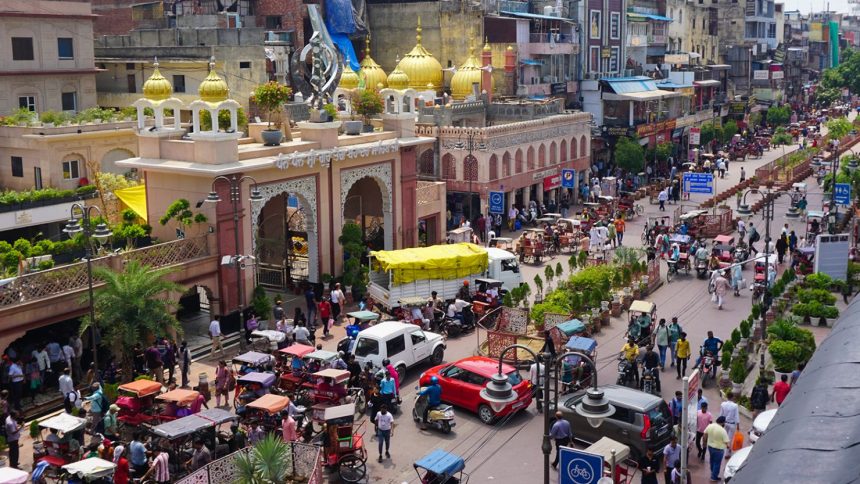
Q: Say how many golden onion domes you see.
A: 7